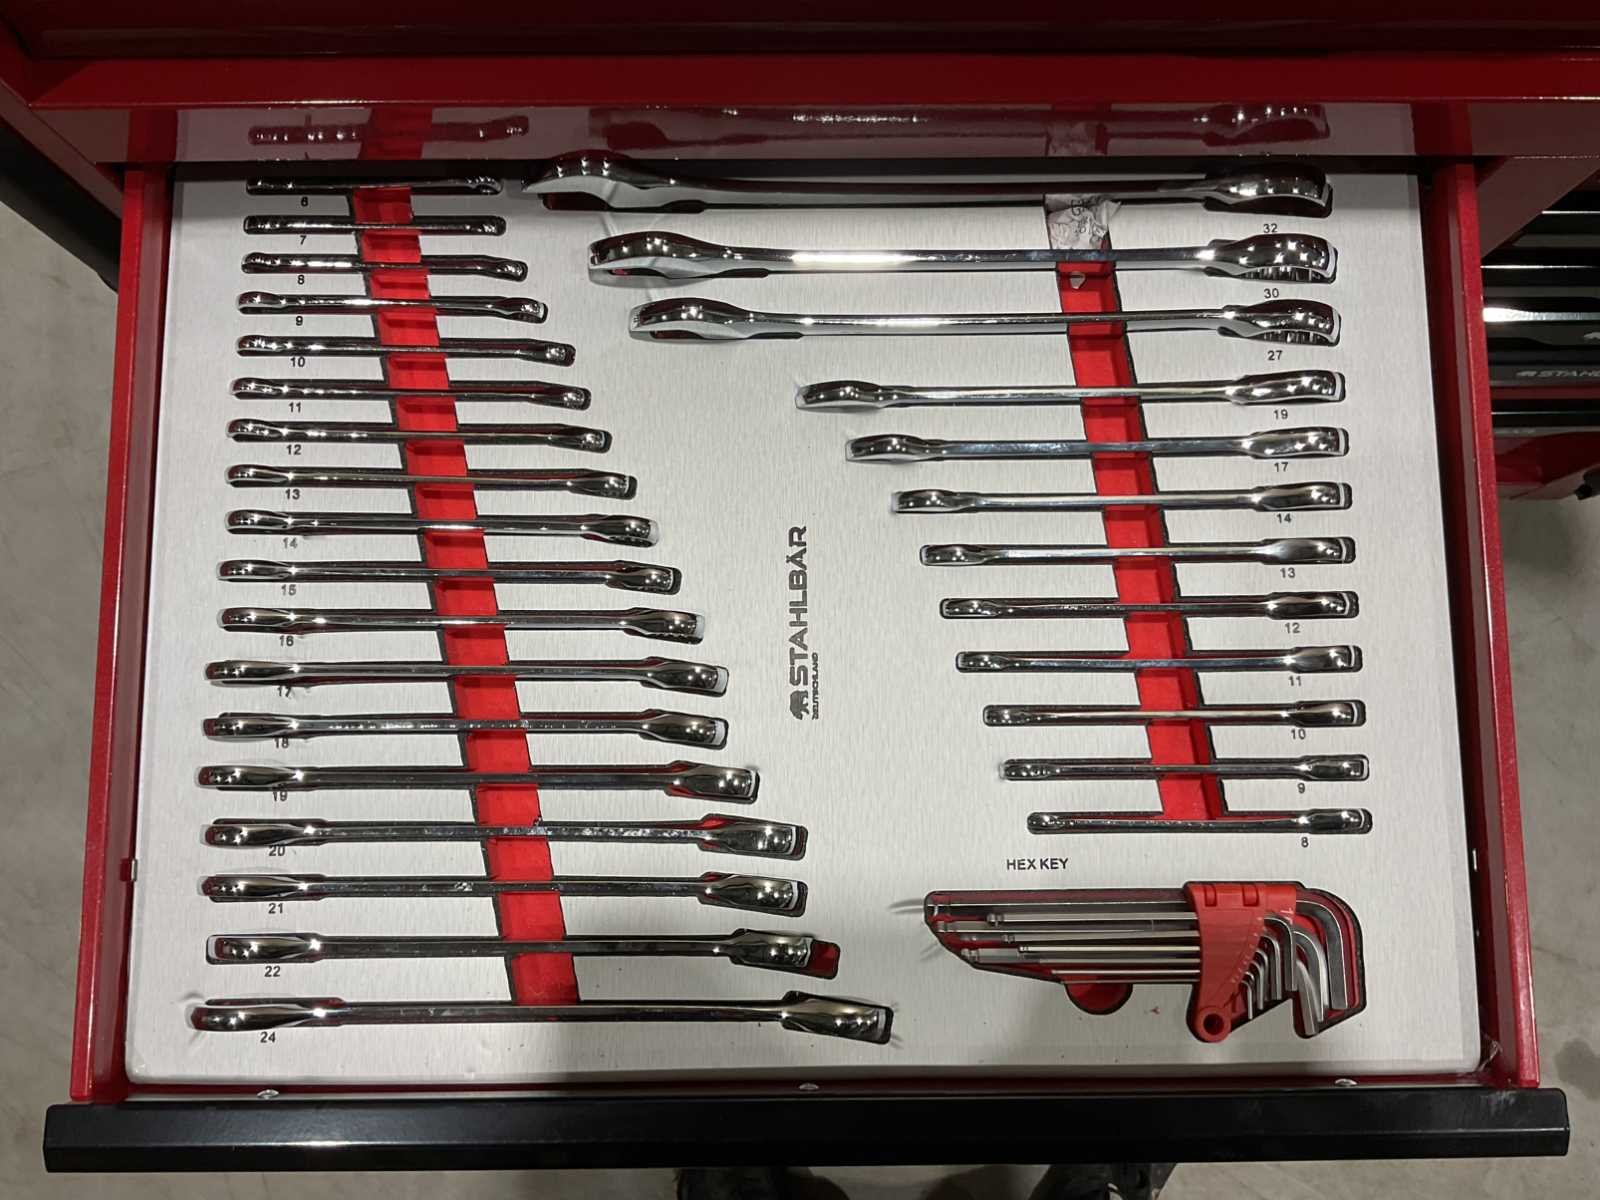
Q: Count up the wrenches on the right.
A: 12